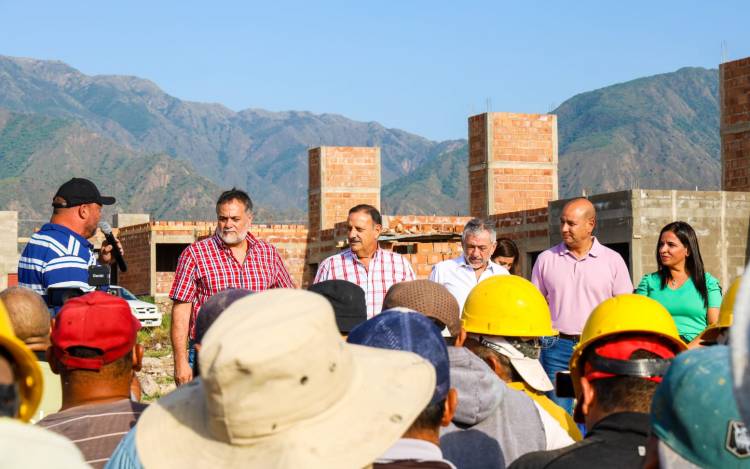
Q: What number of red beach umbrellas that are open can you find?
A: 0